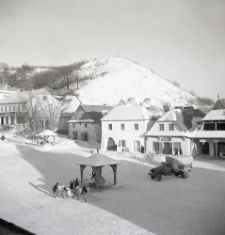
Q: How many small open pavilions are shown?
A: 2